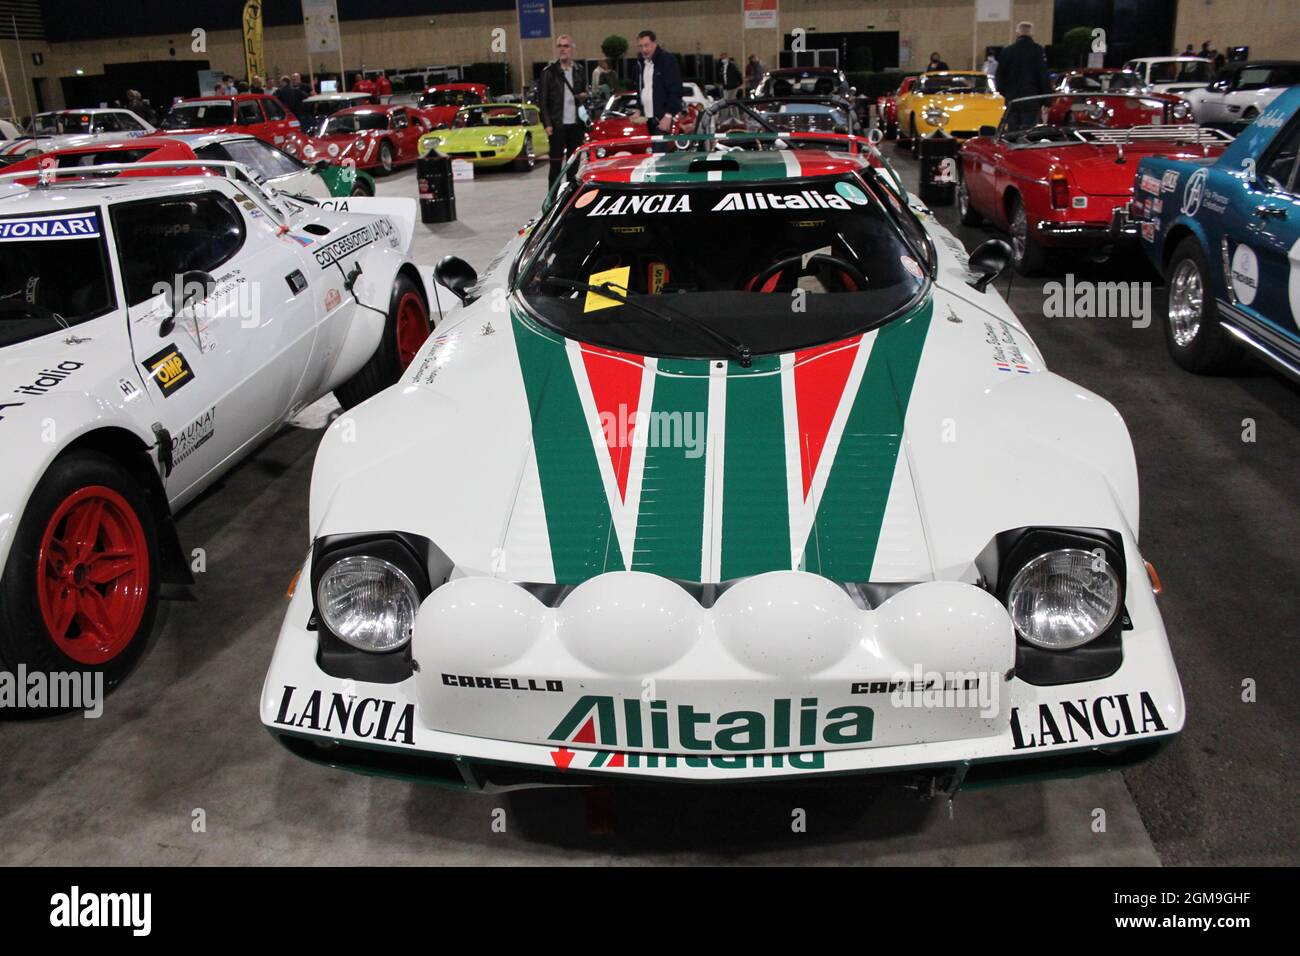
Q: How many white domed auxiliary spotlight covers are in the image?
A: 4